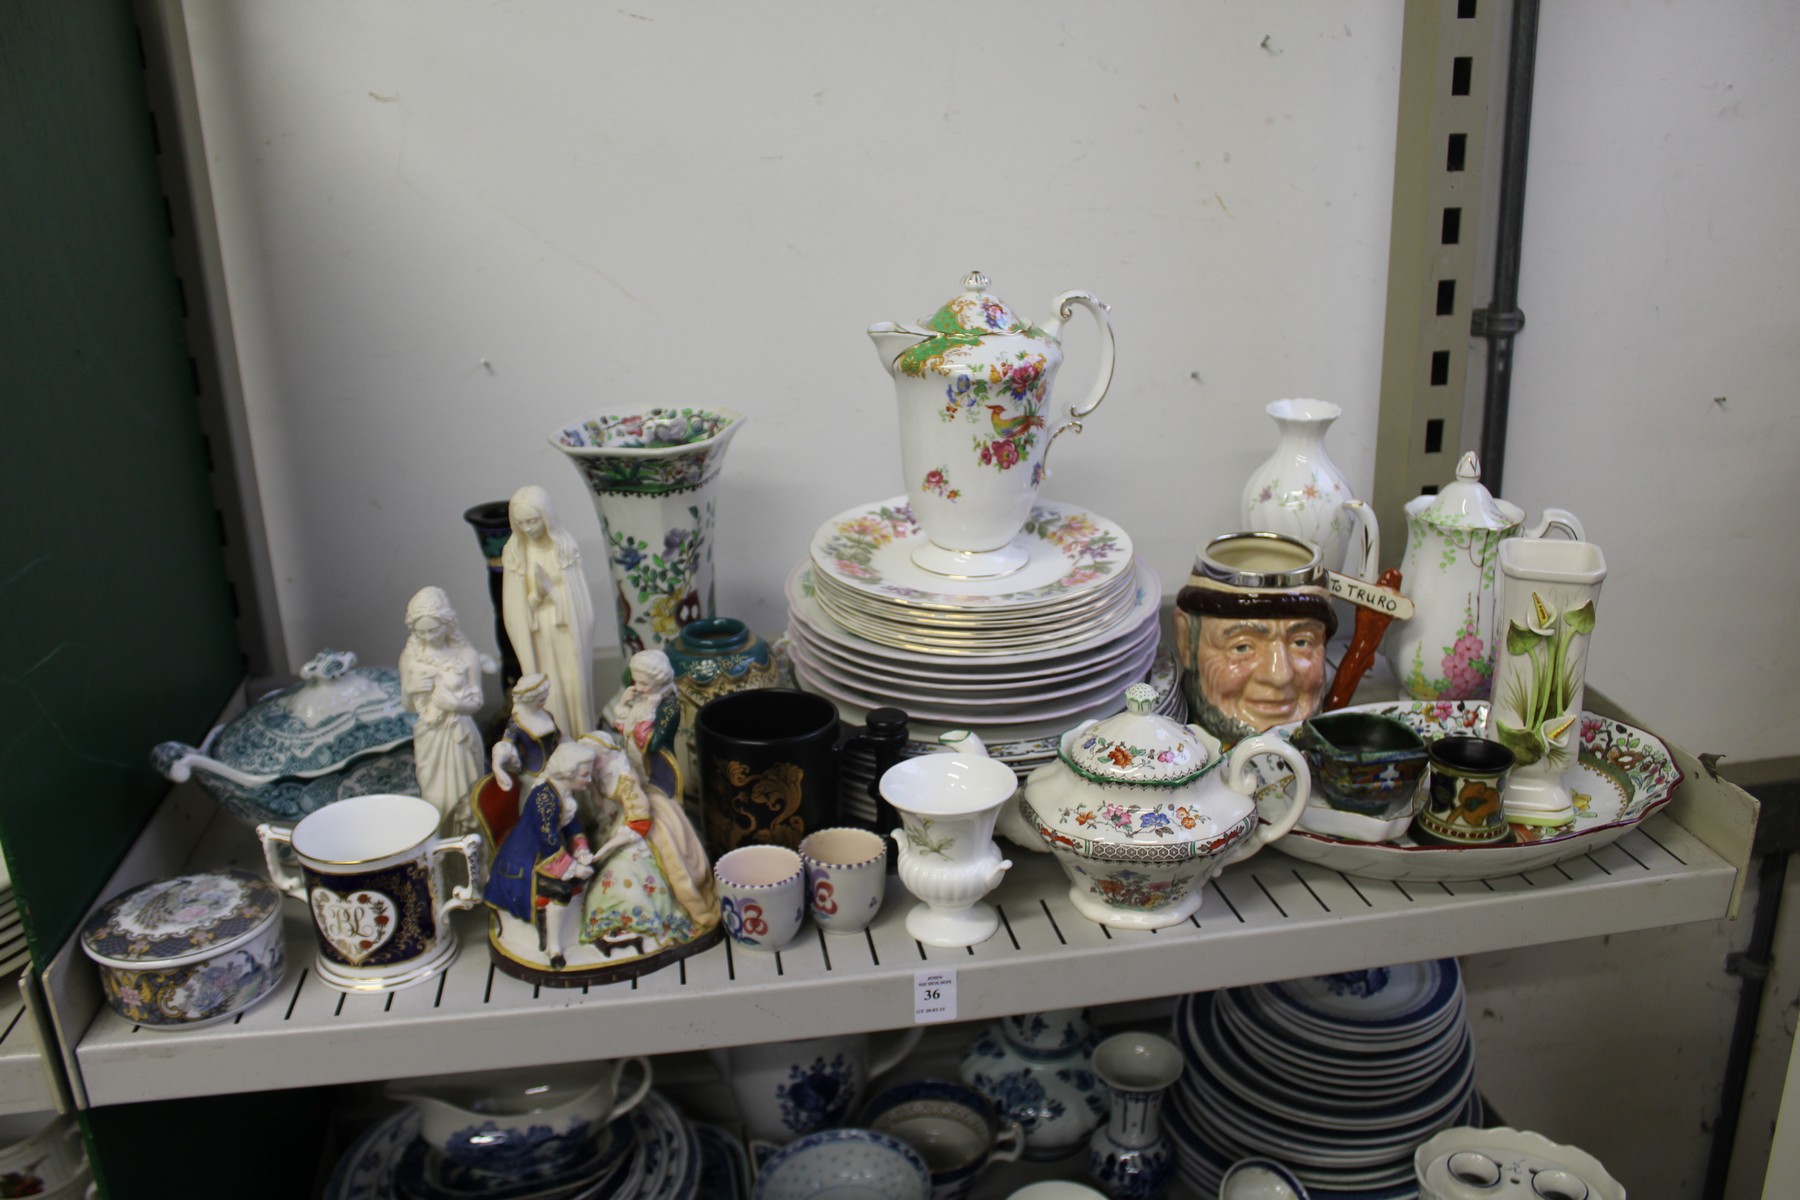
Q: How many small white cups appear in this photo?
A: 2